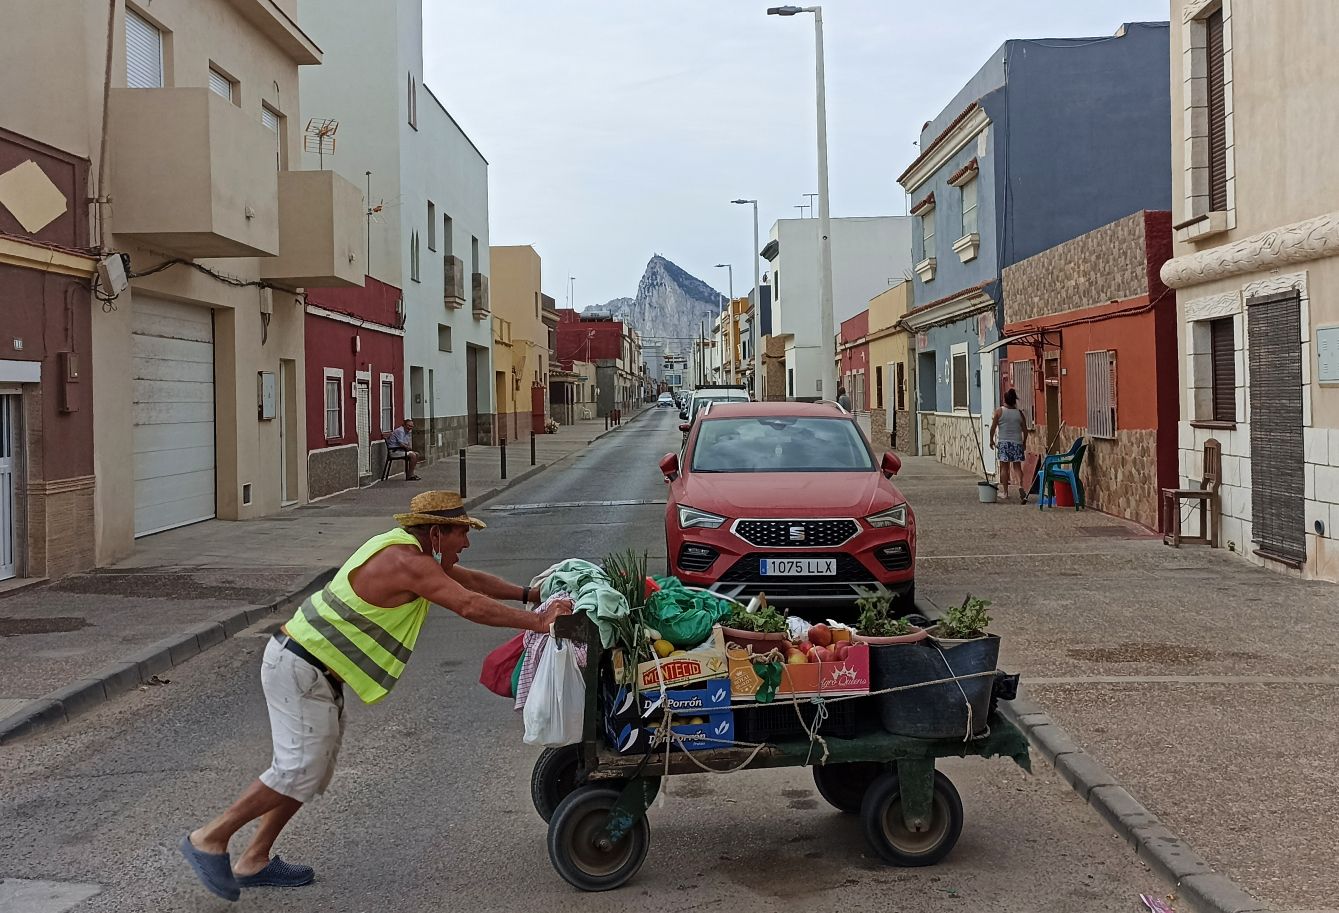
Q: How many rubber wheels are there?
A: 4